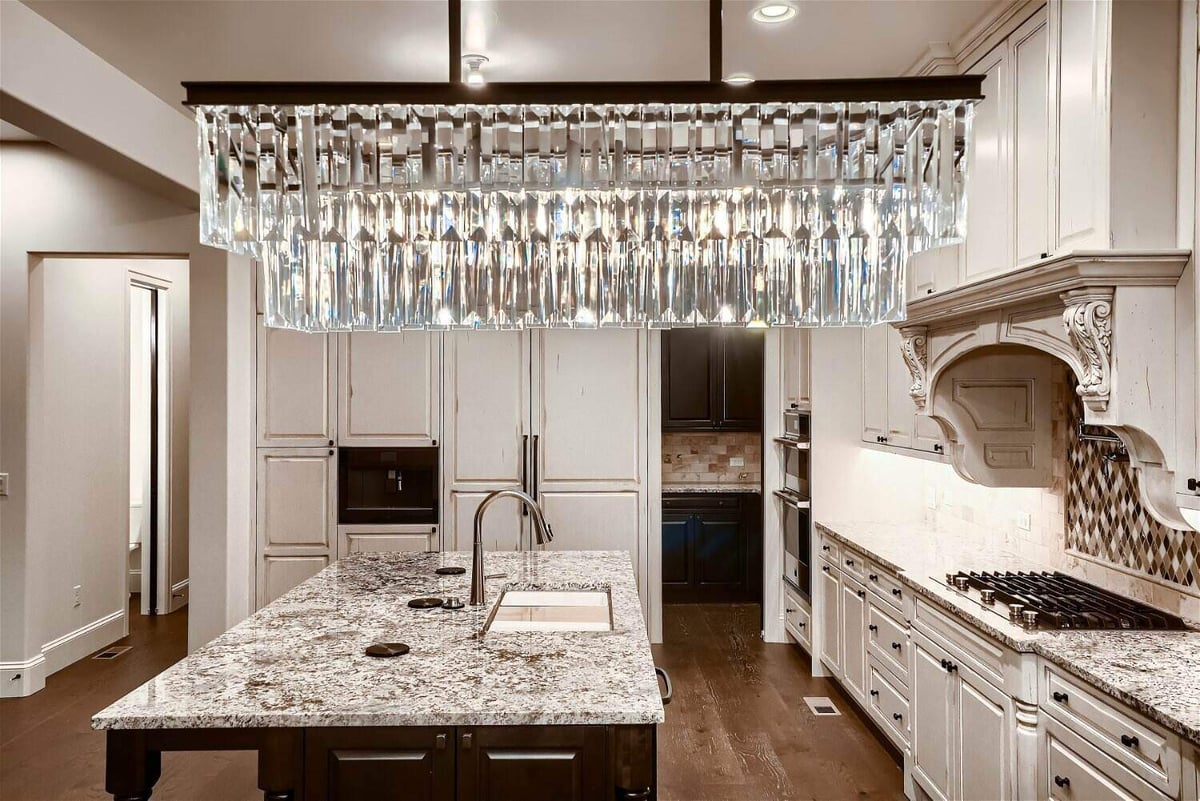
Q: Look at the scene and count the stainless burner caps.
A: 5